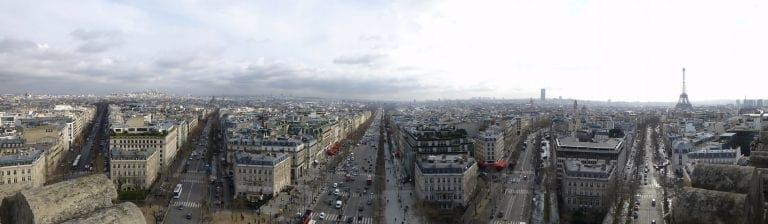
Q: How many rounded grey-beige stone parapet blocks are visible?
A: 4